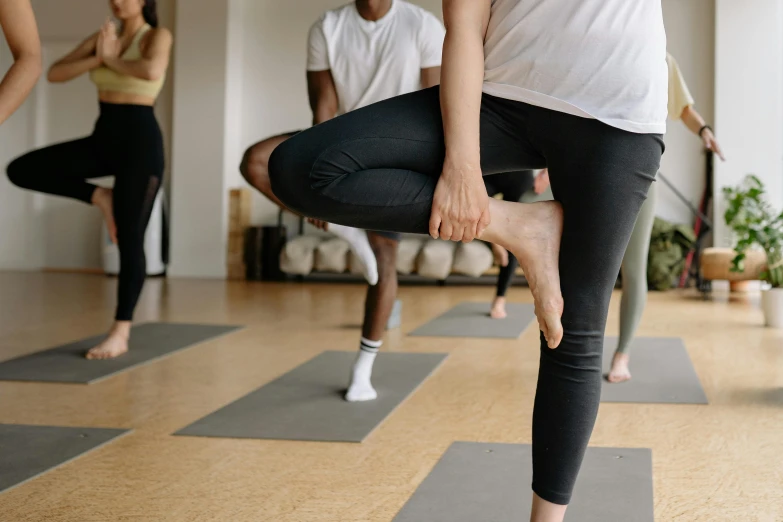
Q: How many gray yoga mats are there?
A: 6